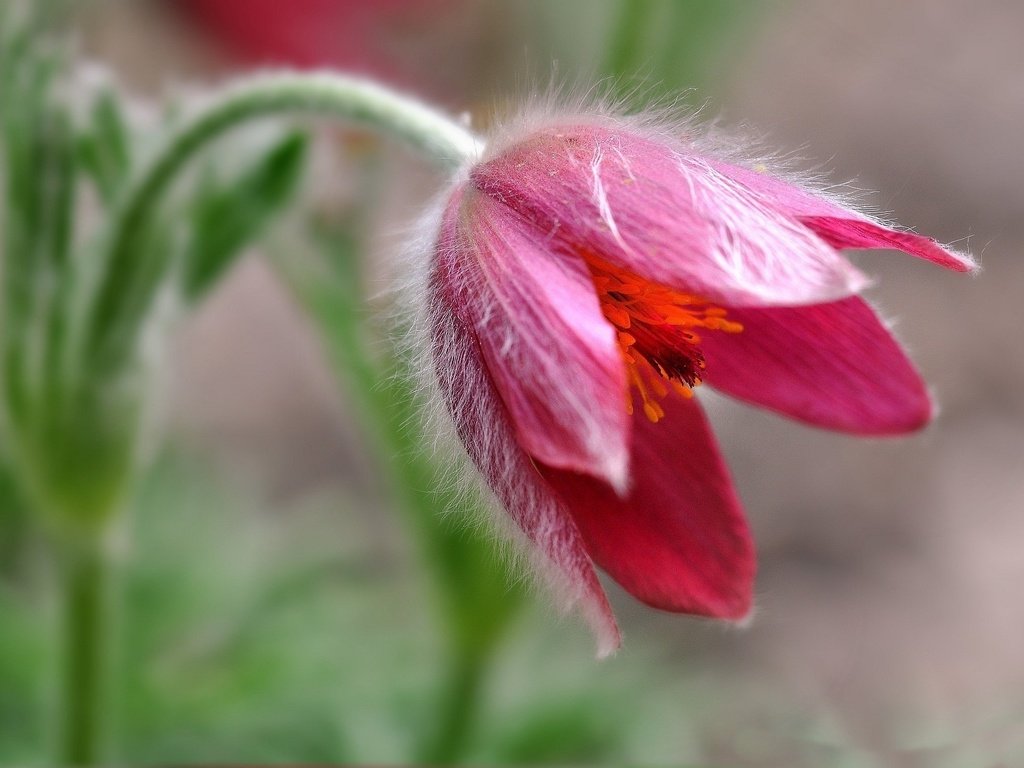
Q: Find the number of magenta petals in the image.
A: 6